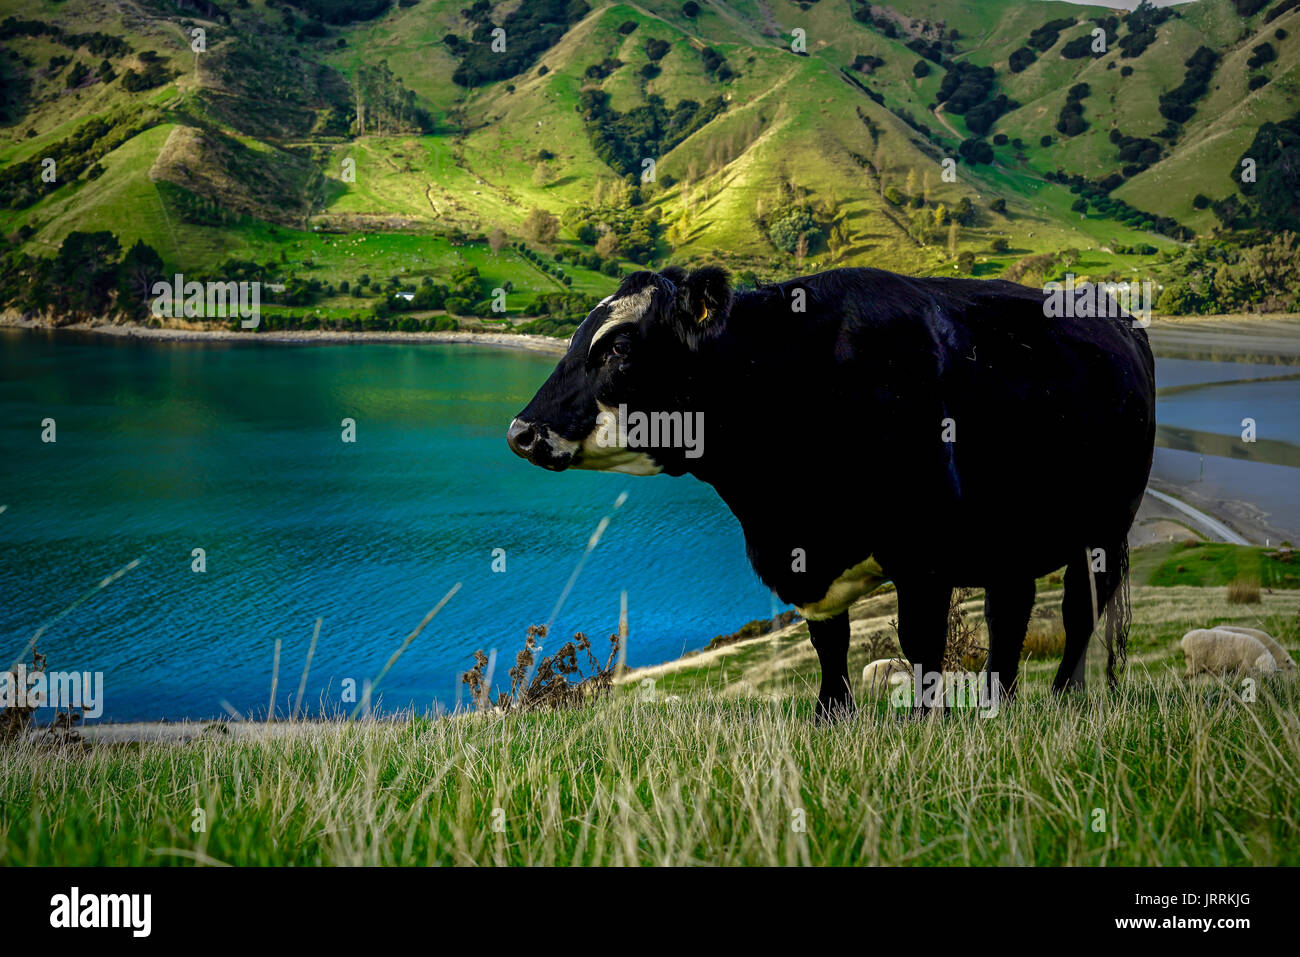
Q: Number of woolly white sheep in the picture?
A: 3